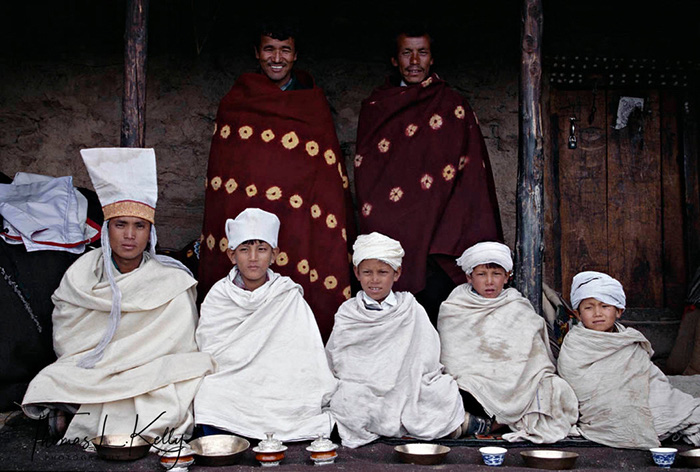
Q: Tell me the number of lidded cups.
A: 3